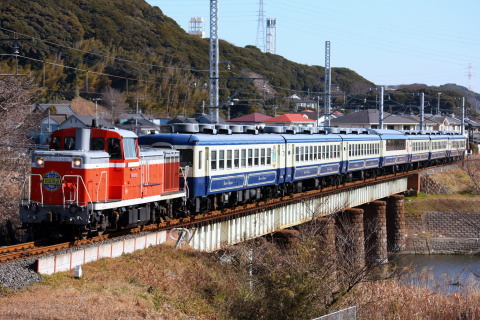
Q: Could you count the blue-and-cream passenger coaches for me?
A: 7